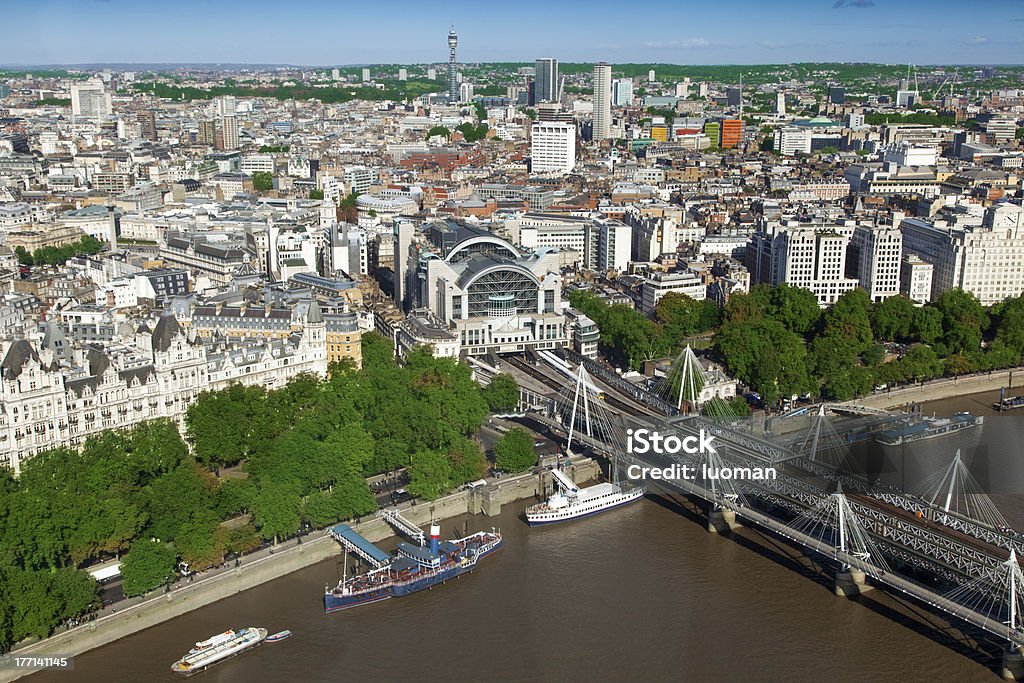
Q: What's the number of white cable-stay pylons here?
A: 7